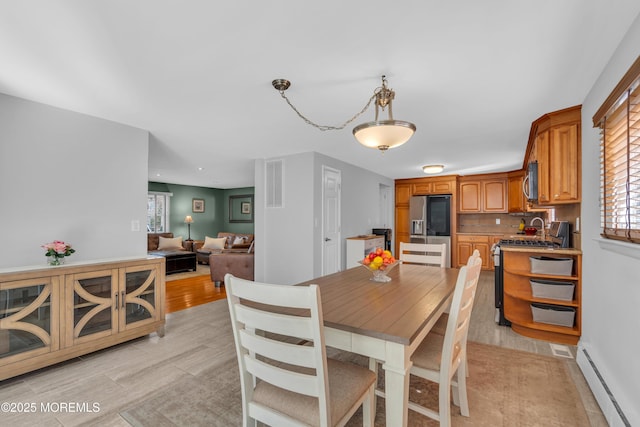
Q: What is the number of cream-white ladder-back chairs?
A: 4